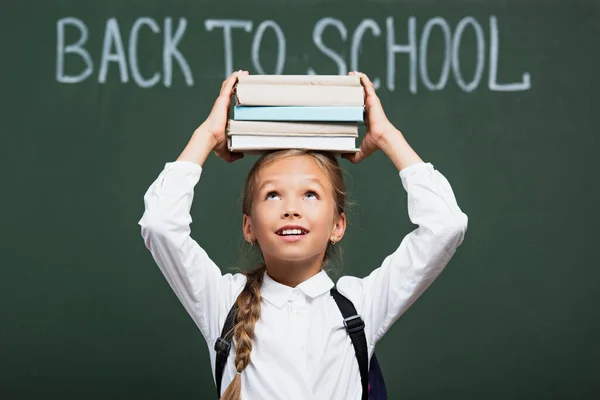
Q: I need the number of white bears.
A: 0